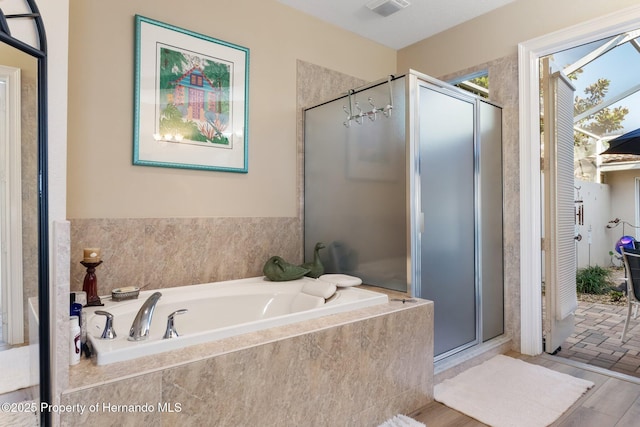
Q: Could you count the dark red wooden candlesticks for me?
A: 1